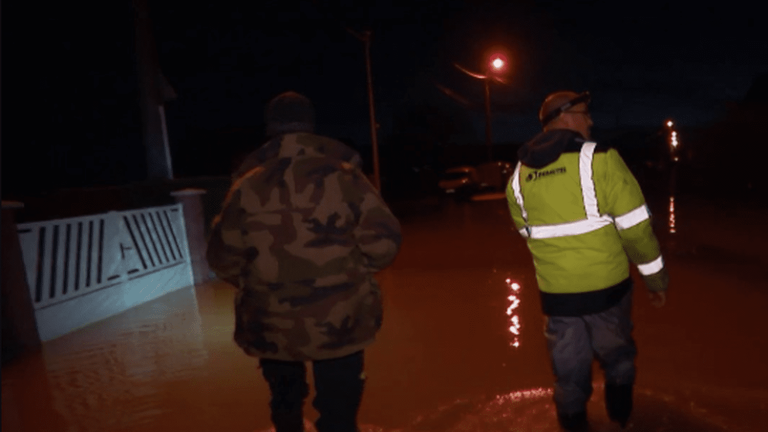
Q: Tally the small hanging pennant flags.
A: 0